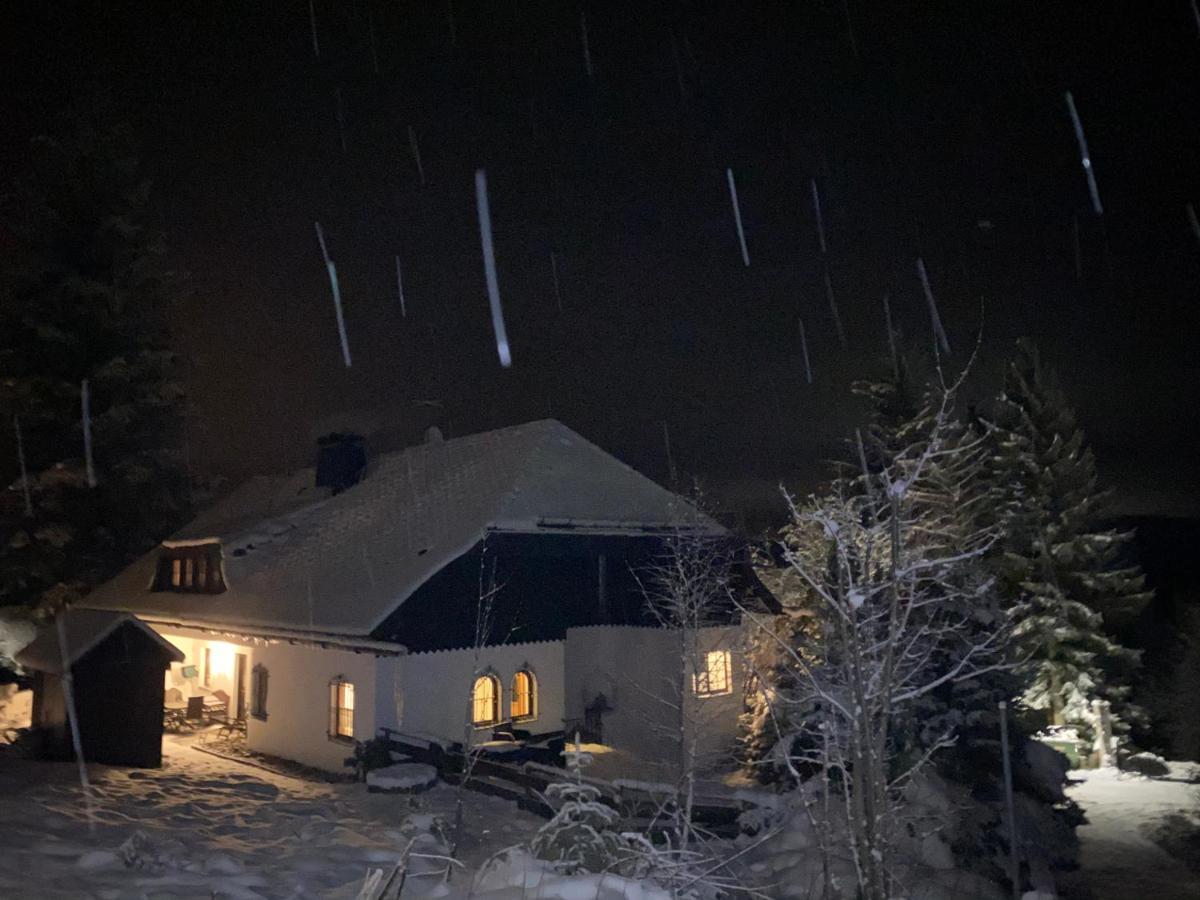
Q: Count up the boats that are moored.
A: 0